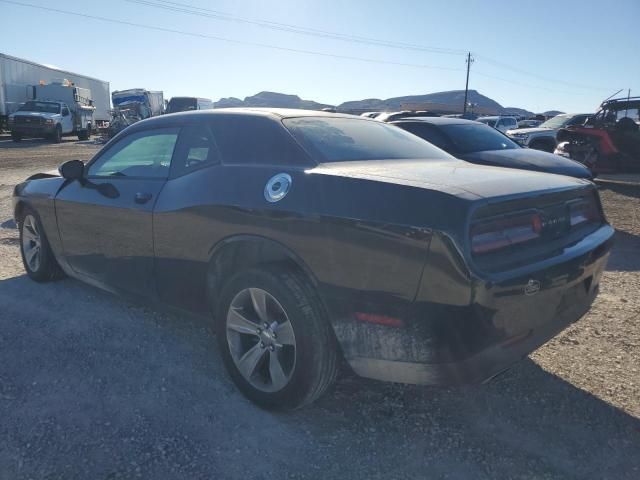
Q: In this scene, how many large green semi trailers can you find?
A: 0